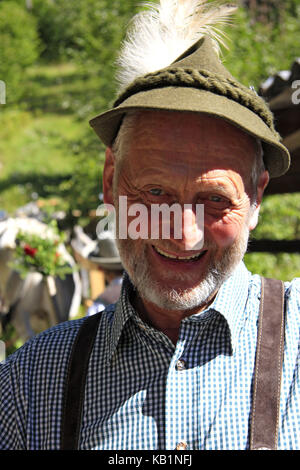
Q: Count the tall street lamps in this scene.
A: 0